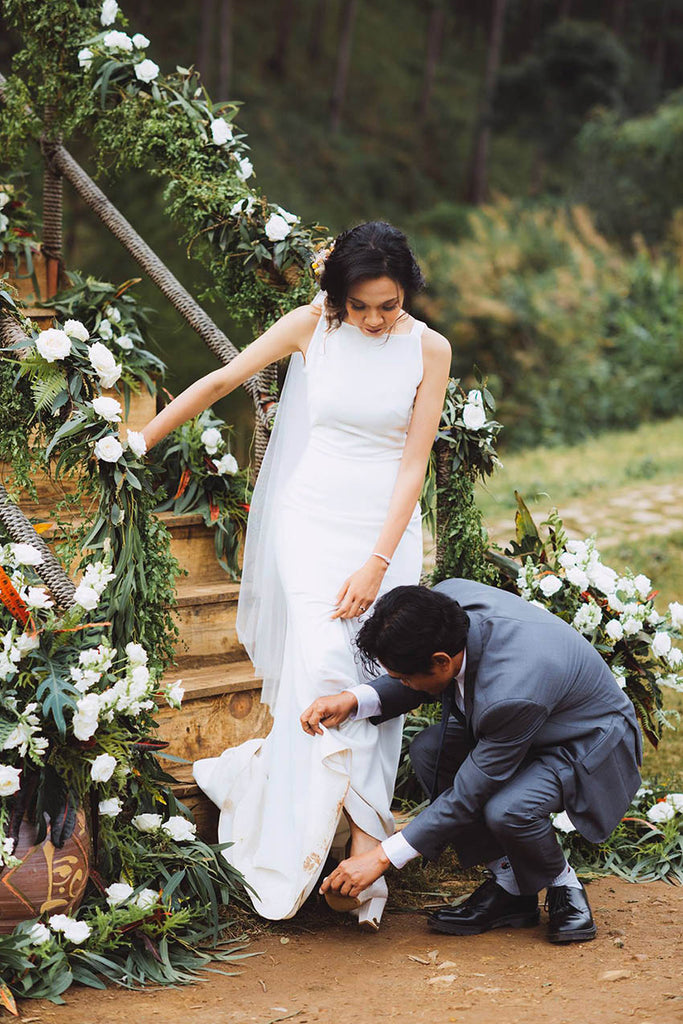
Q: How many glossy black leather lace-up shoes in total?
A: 2